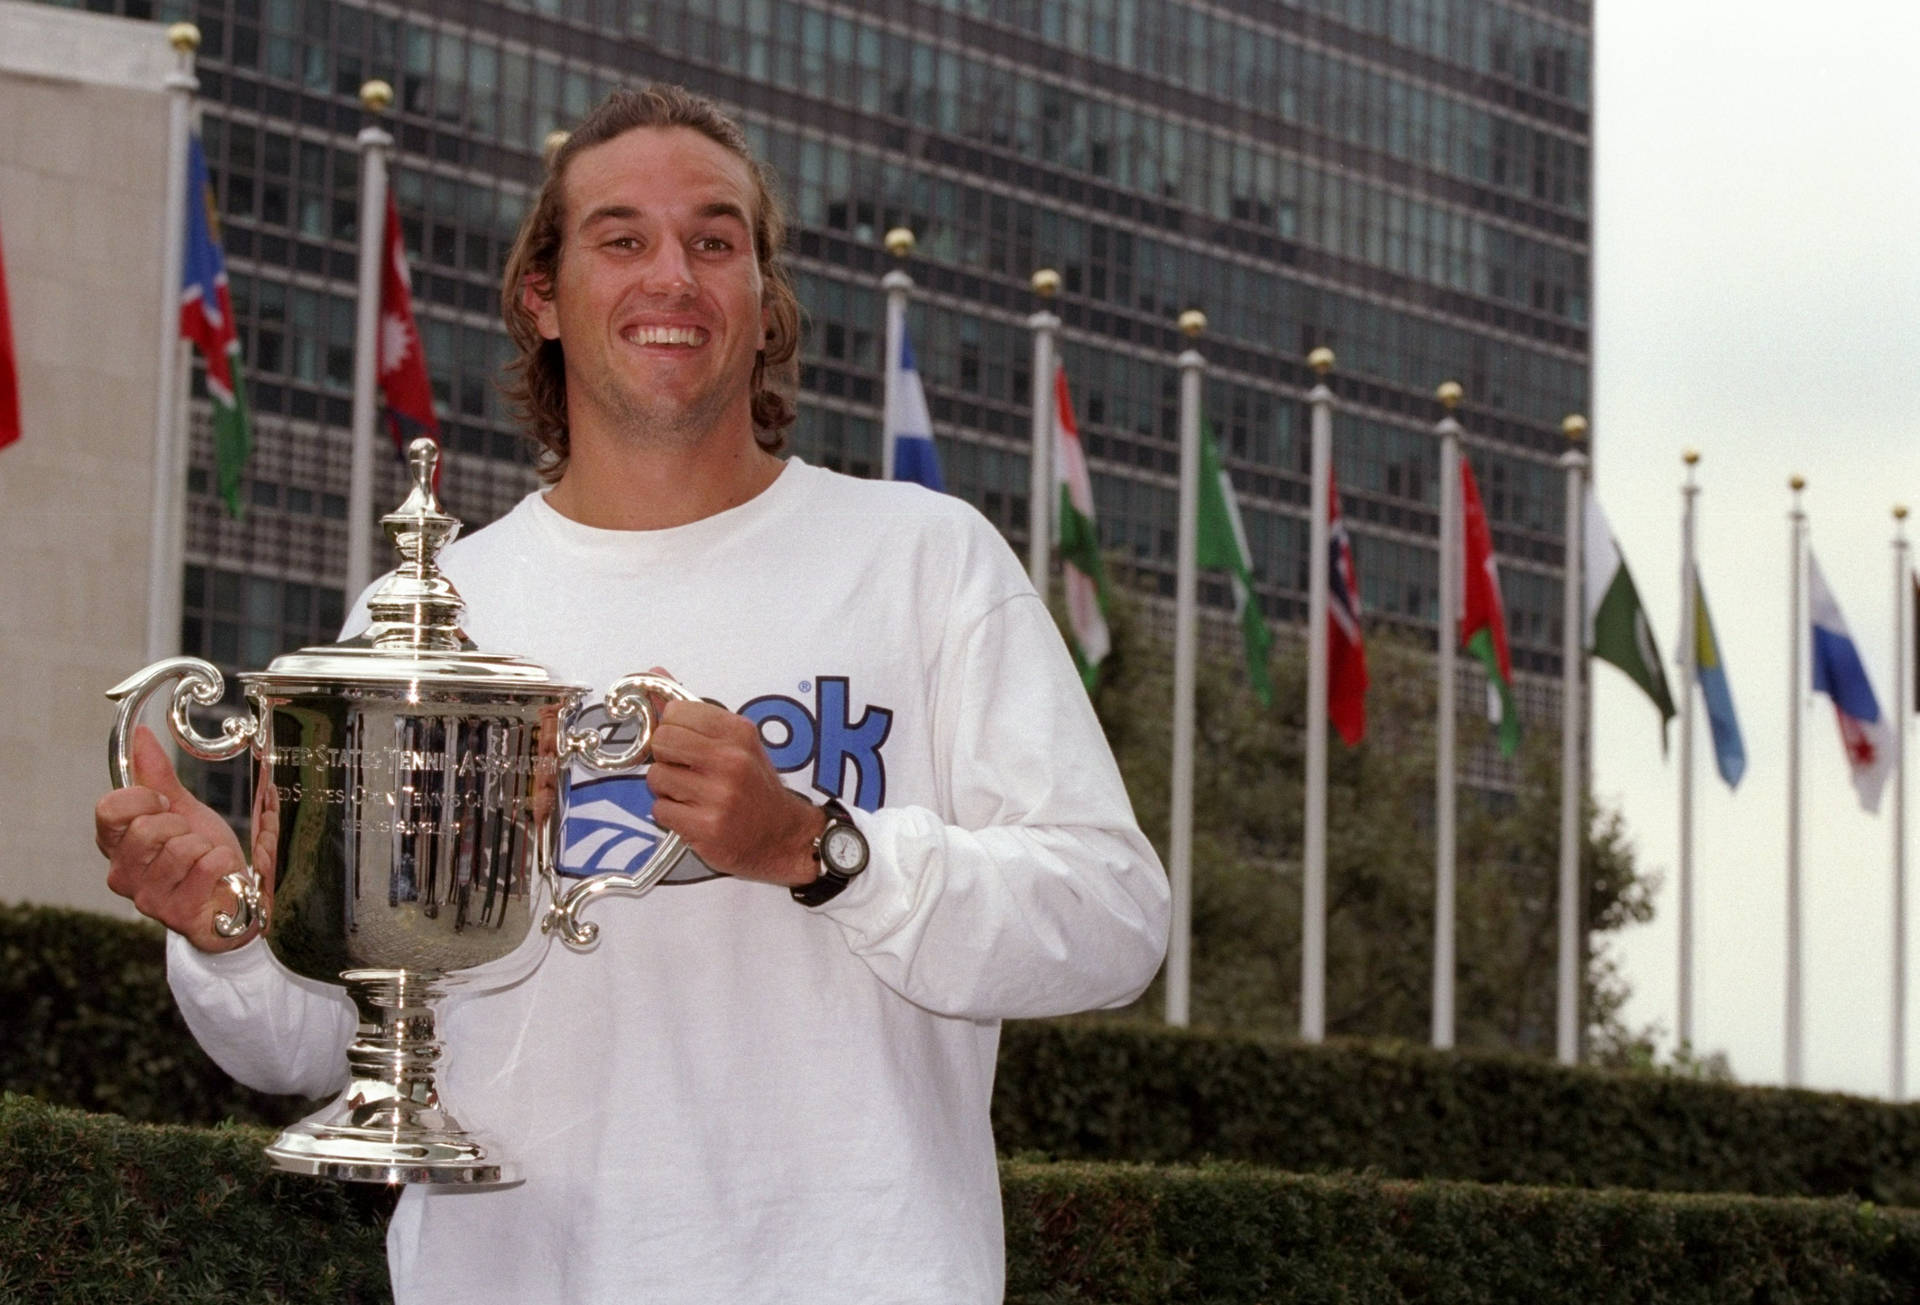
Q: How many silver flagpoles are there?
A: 11